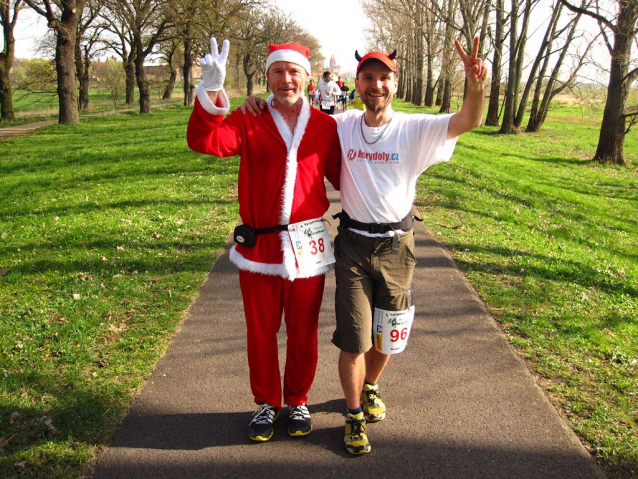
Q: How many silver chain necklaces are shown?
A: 1